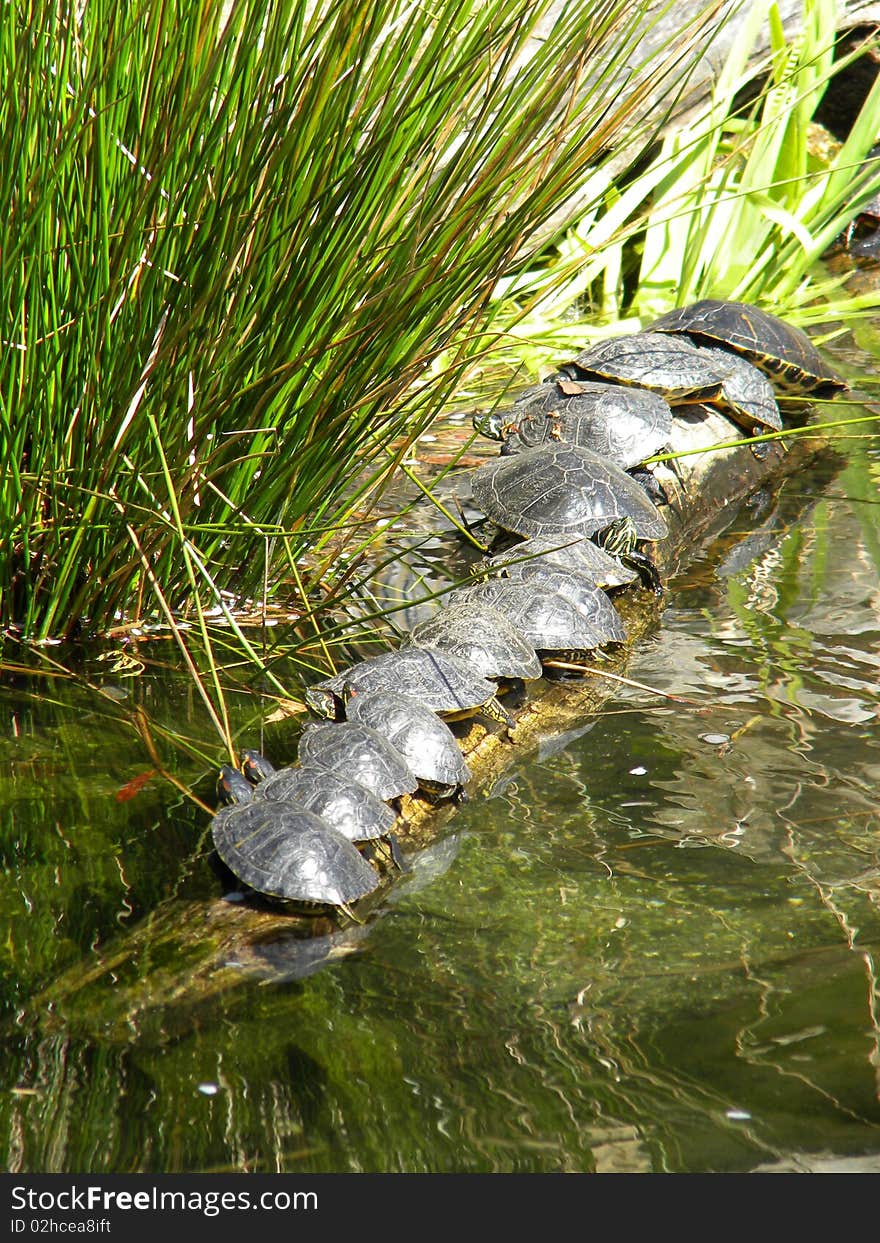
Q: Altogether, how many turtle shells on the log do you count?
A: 14